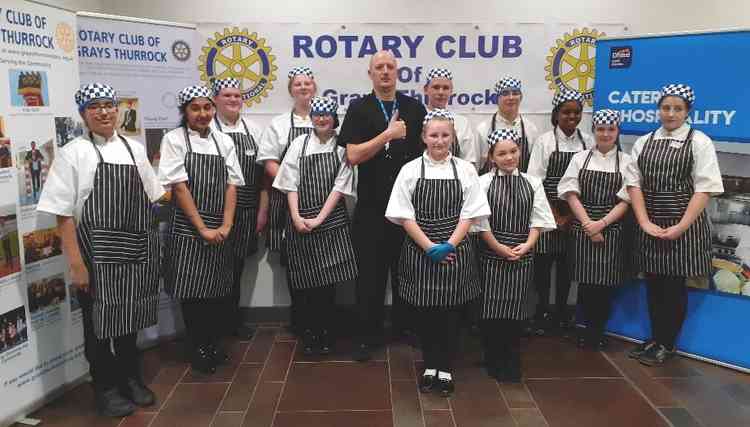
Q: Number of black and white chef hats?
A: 12